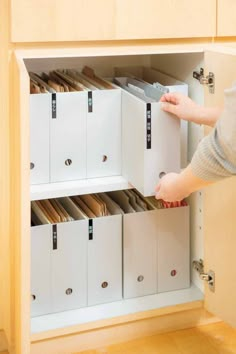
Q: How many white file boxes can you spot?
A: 10